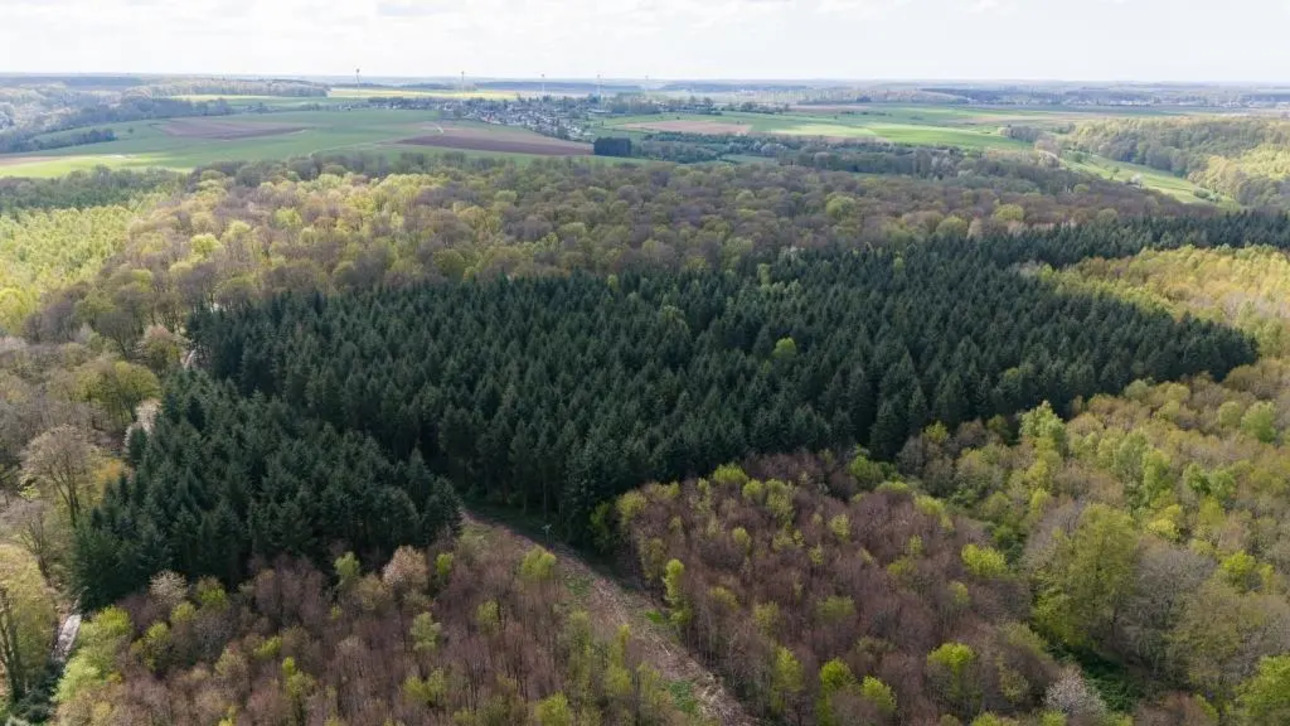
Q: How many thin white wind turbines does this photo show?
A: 5